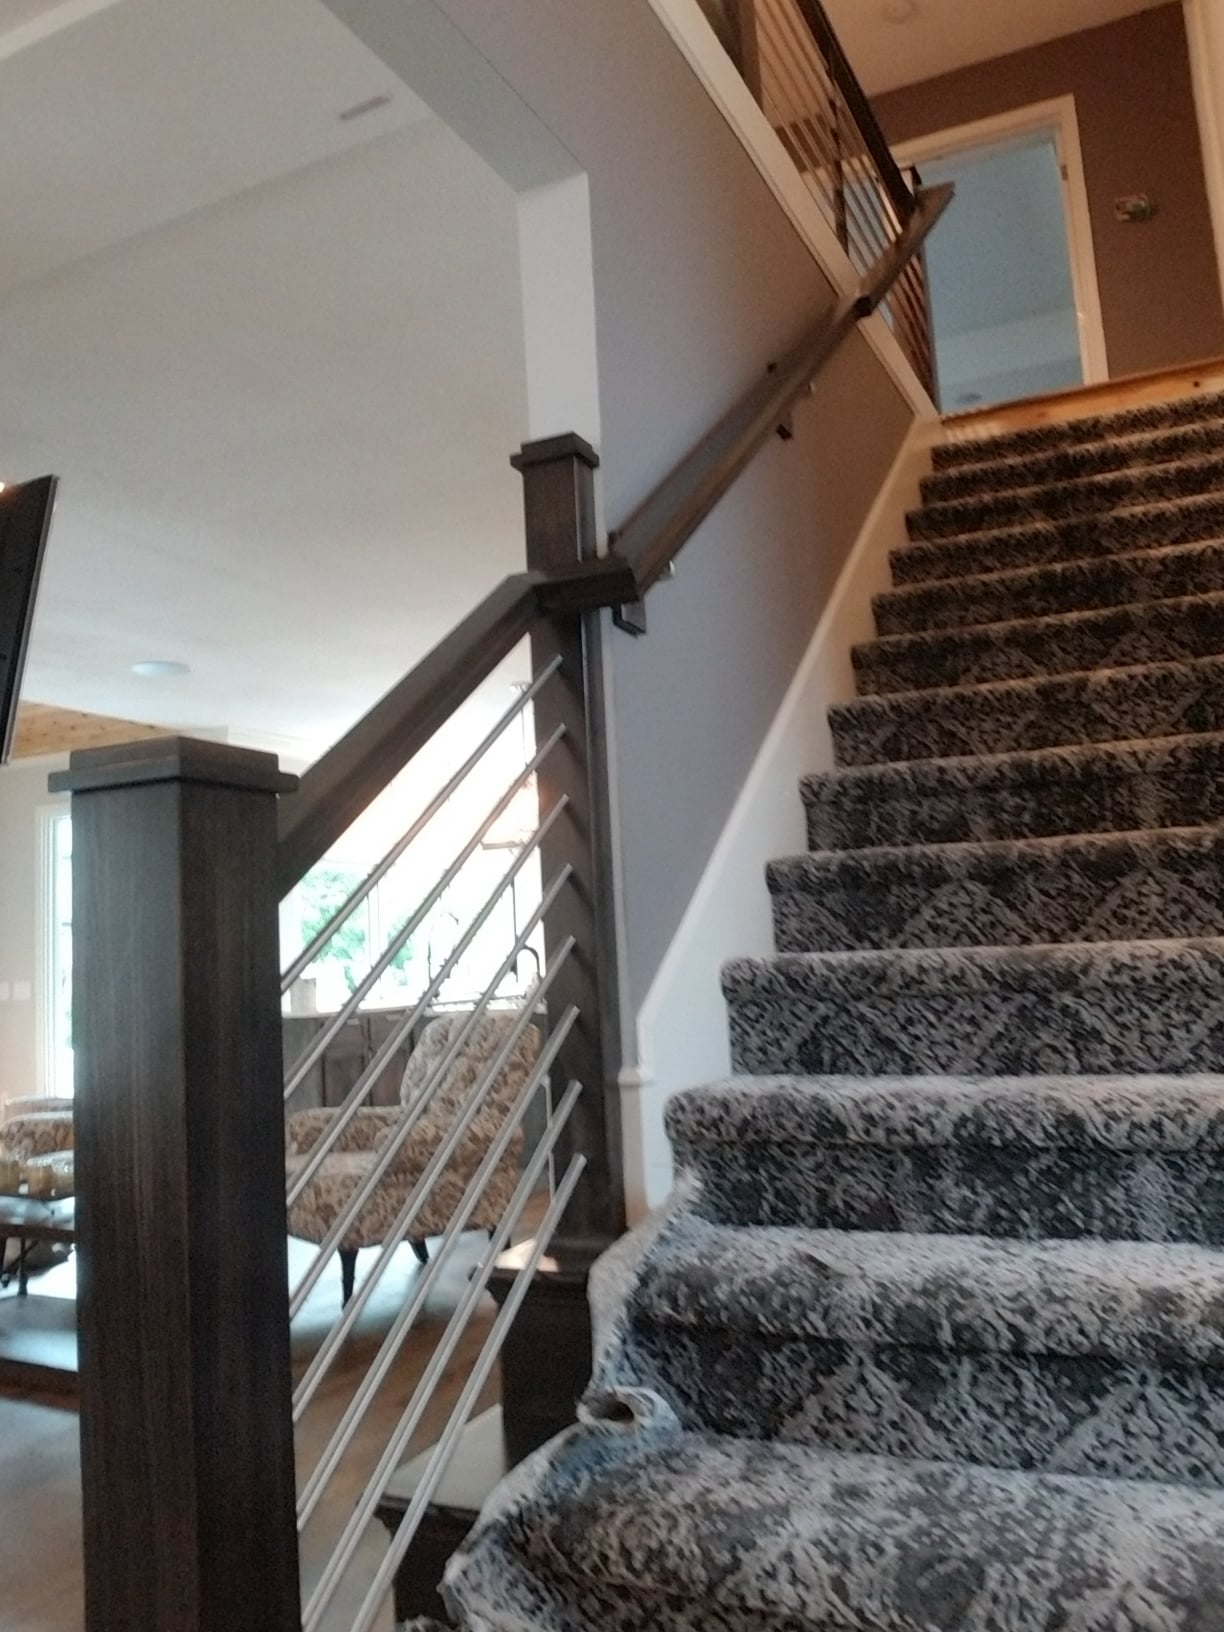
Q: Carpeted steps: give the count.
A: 13